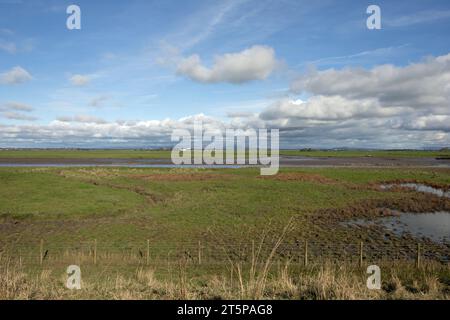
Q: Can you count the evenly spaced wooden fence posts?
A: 8